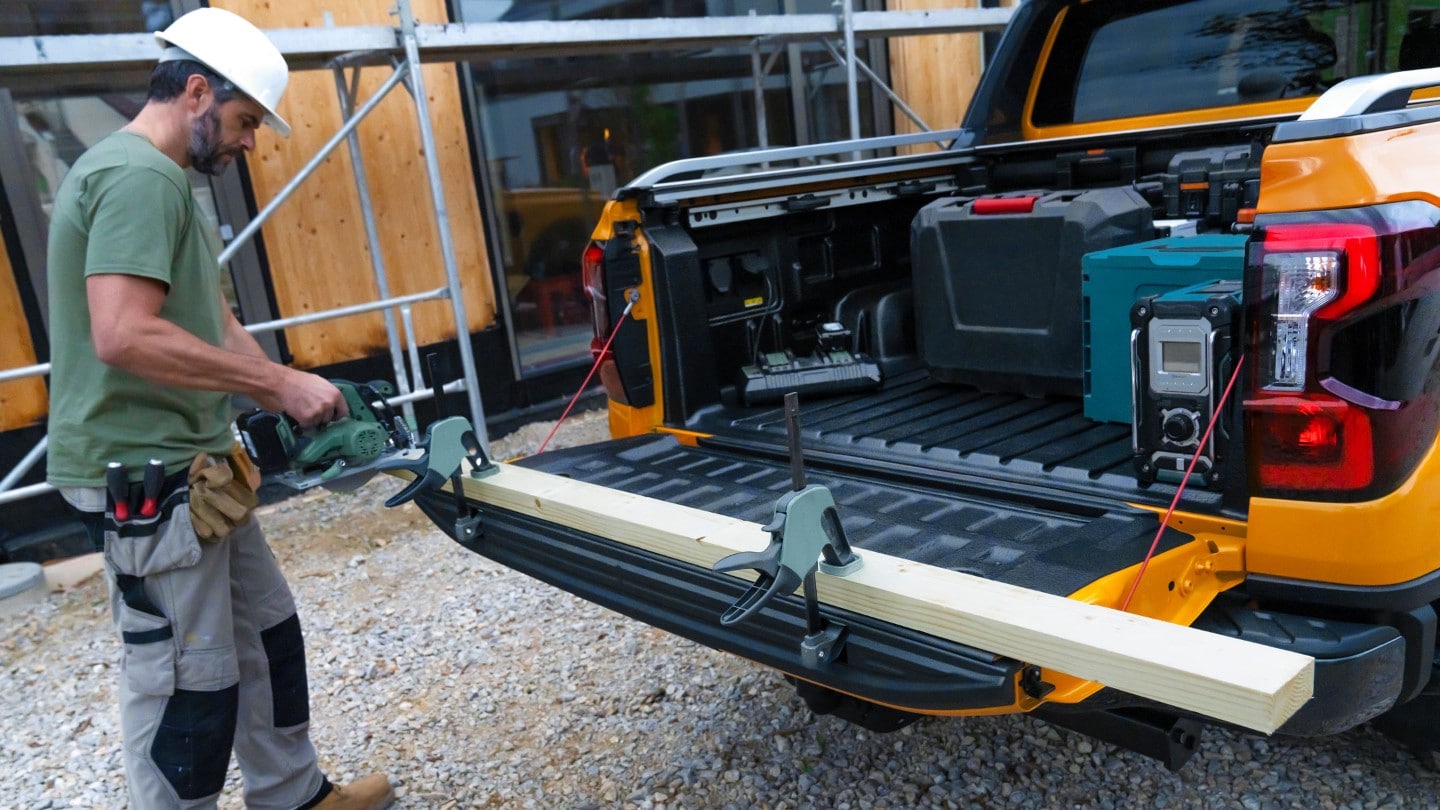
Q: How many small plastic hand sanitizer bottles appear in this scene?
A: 0